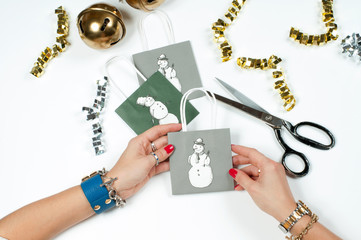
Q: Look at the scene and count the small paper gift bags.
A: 3